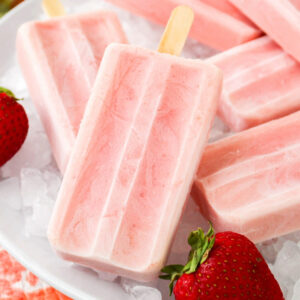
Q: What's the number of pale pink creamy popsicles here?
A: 6